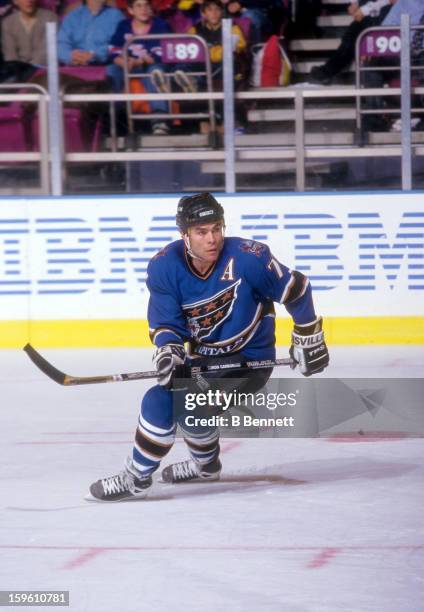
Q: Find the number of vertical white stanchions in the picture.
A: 3